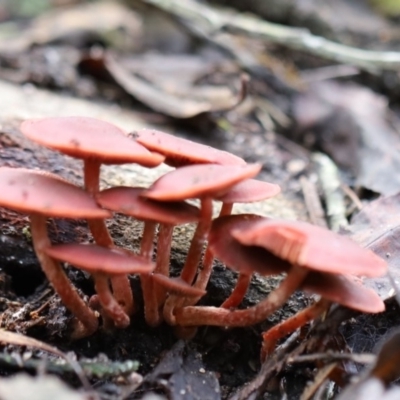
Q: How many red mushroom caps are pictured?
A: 11